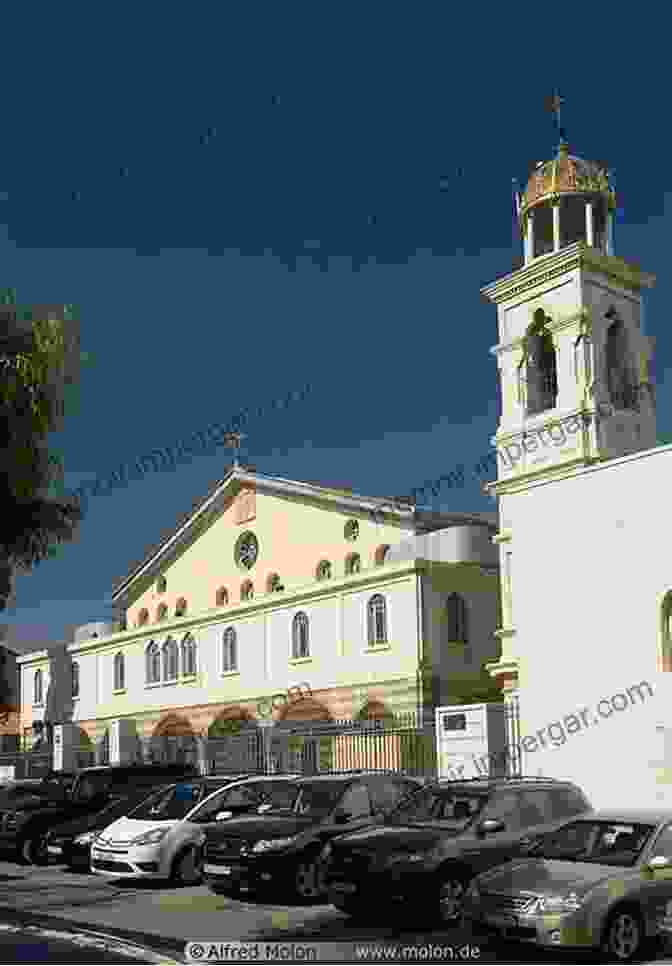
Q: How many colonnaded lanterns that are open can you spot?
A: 1